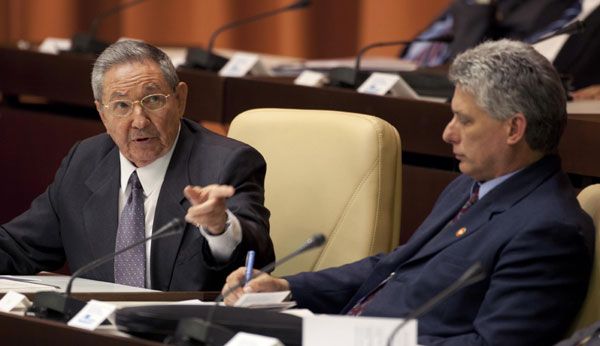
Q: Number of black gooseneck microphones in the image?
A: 7